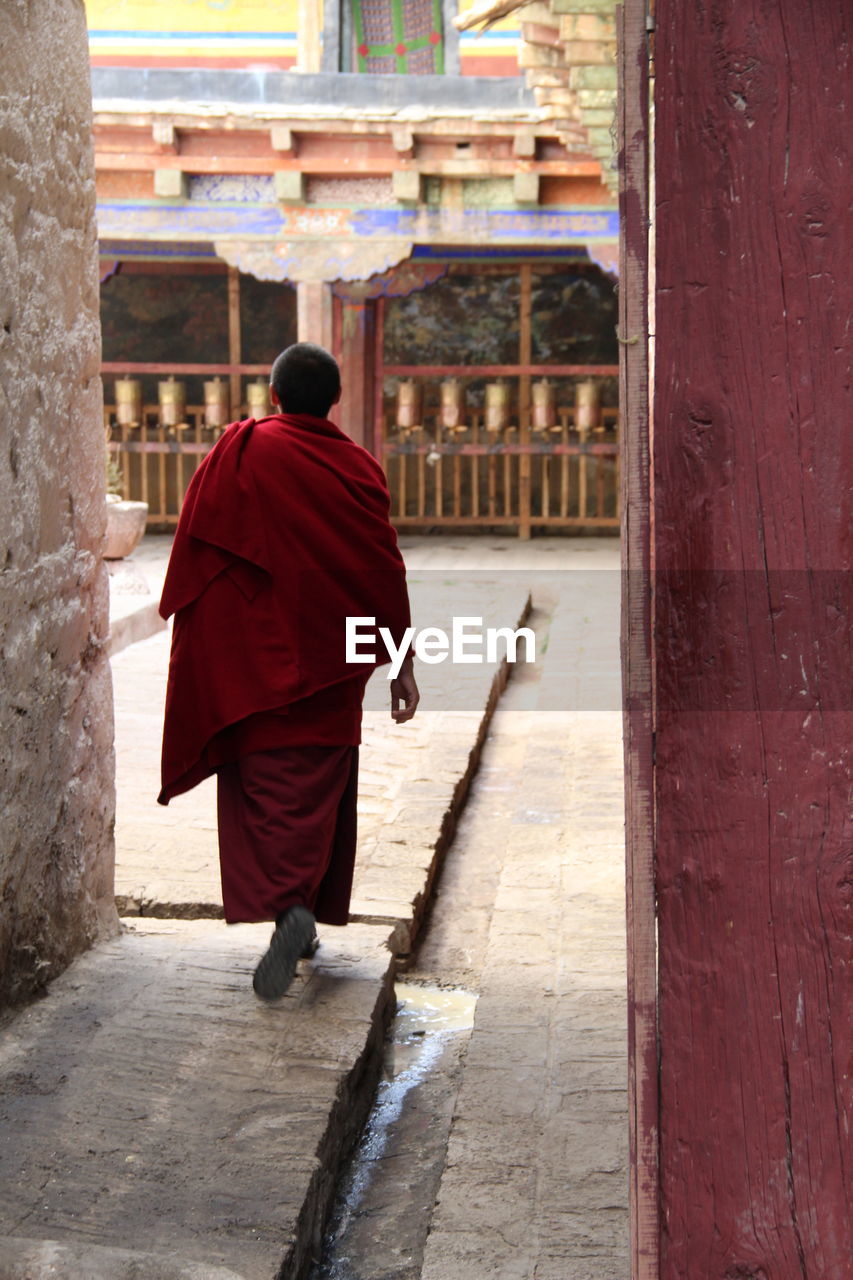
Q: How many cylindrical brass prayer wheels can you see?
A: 9